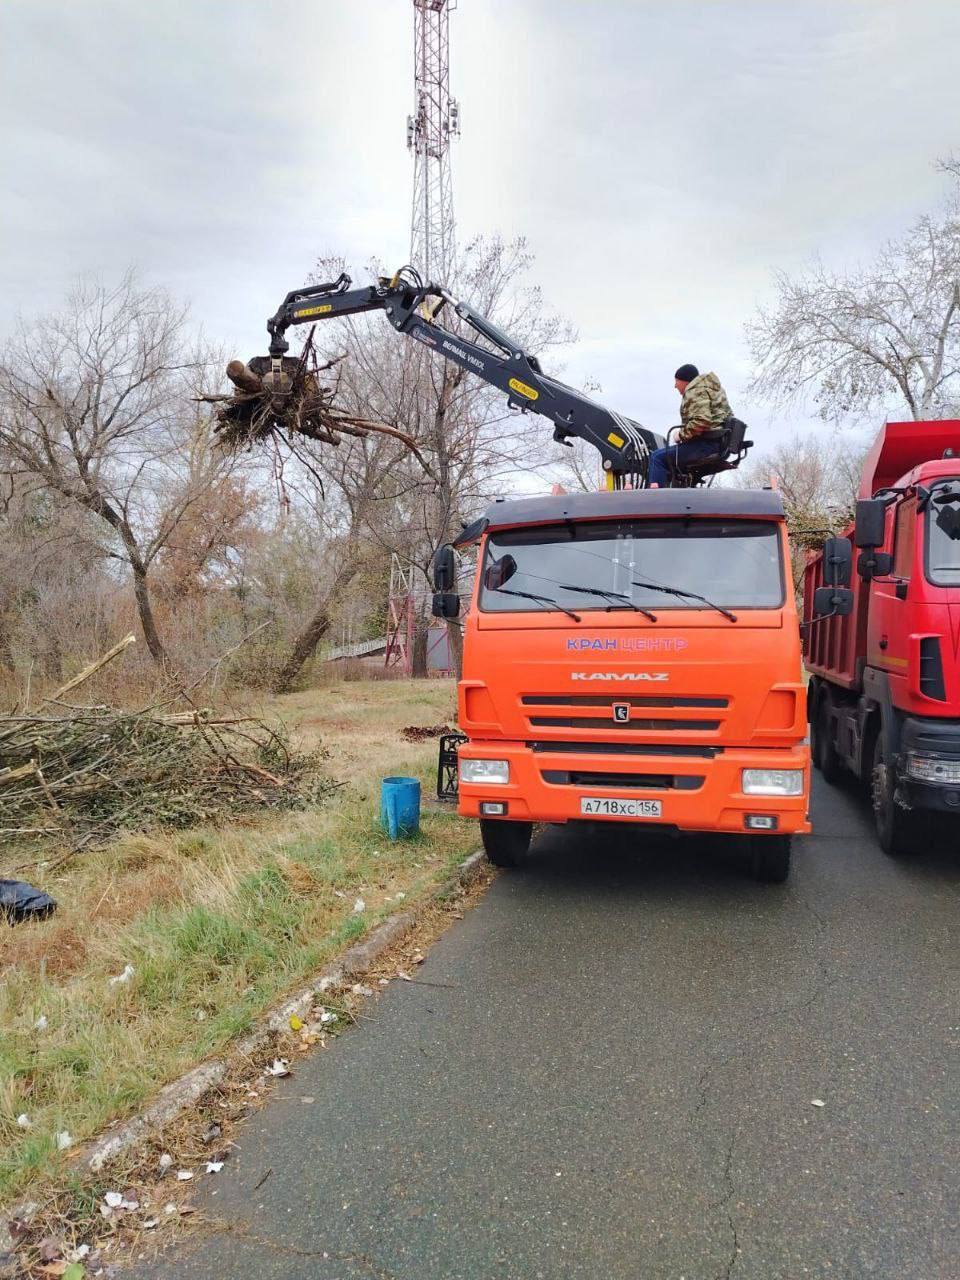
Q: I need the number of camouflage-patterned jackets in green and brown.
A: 1